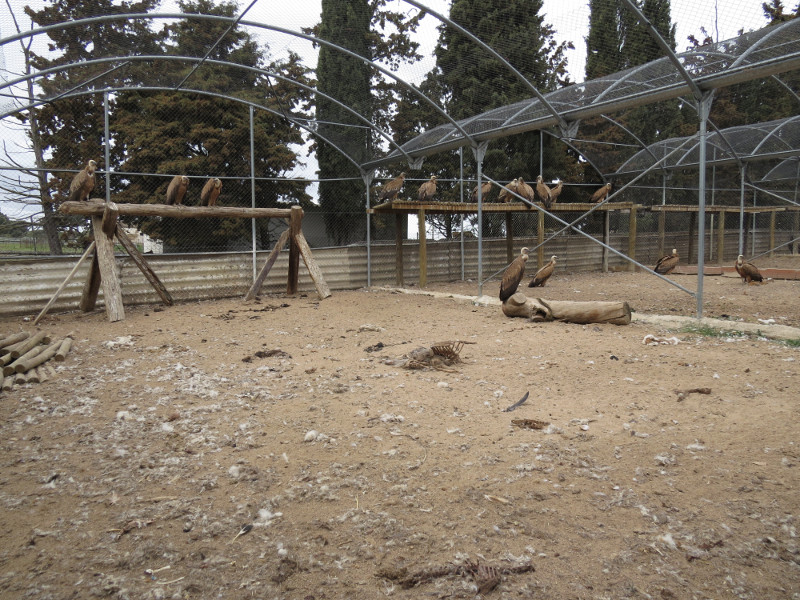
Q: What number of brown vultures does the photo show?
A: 15